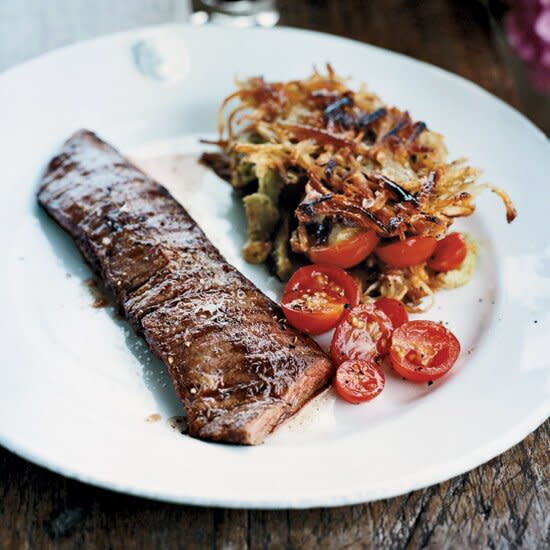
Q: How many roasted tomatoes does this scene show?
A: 8